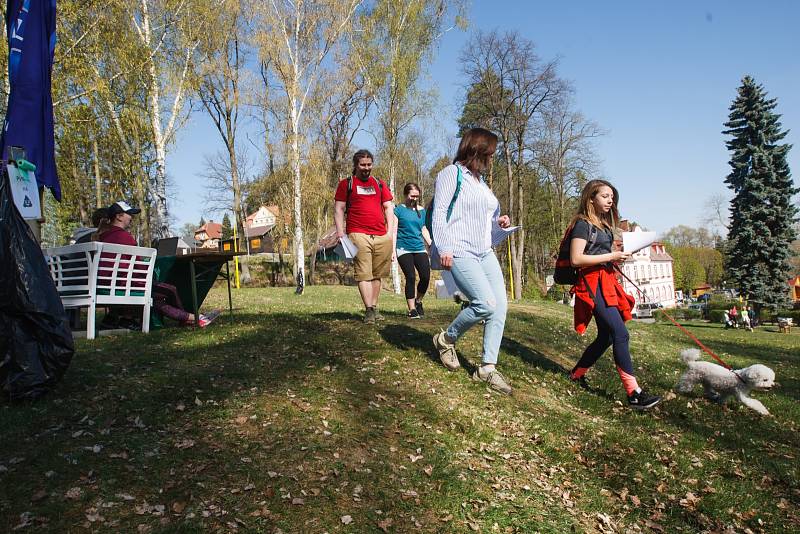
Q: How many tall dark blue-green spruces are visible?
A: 1